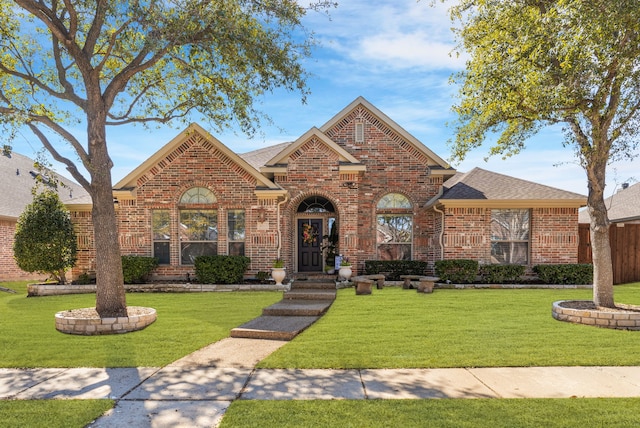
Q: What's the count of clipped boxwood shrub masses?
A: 6